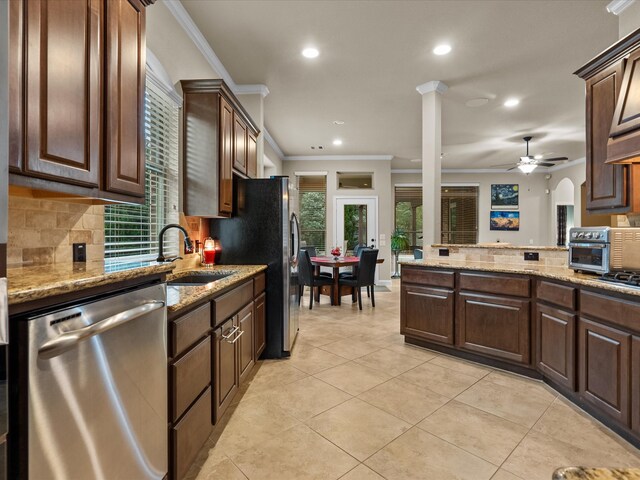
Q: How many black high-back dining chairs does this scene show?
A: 4